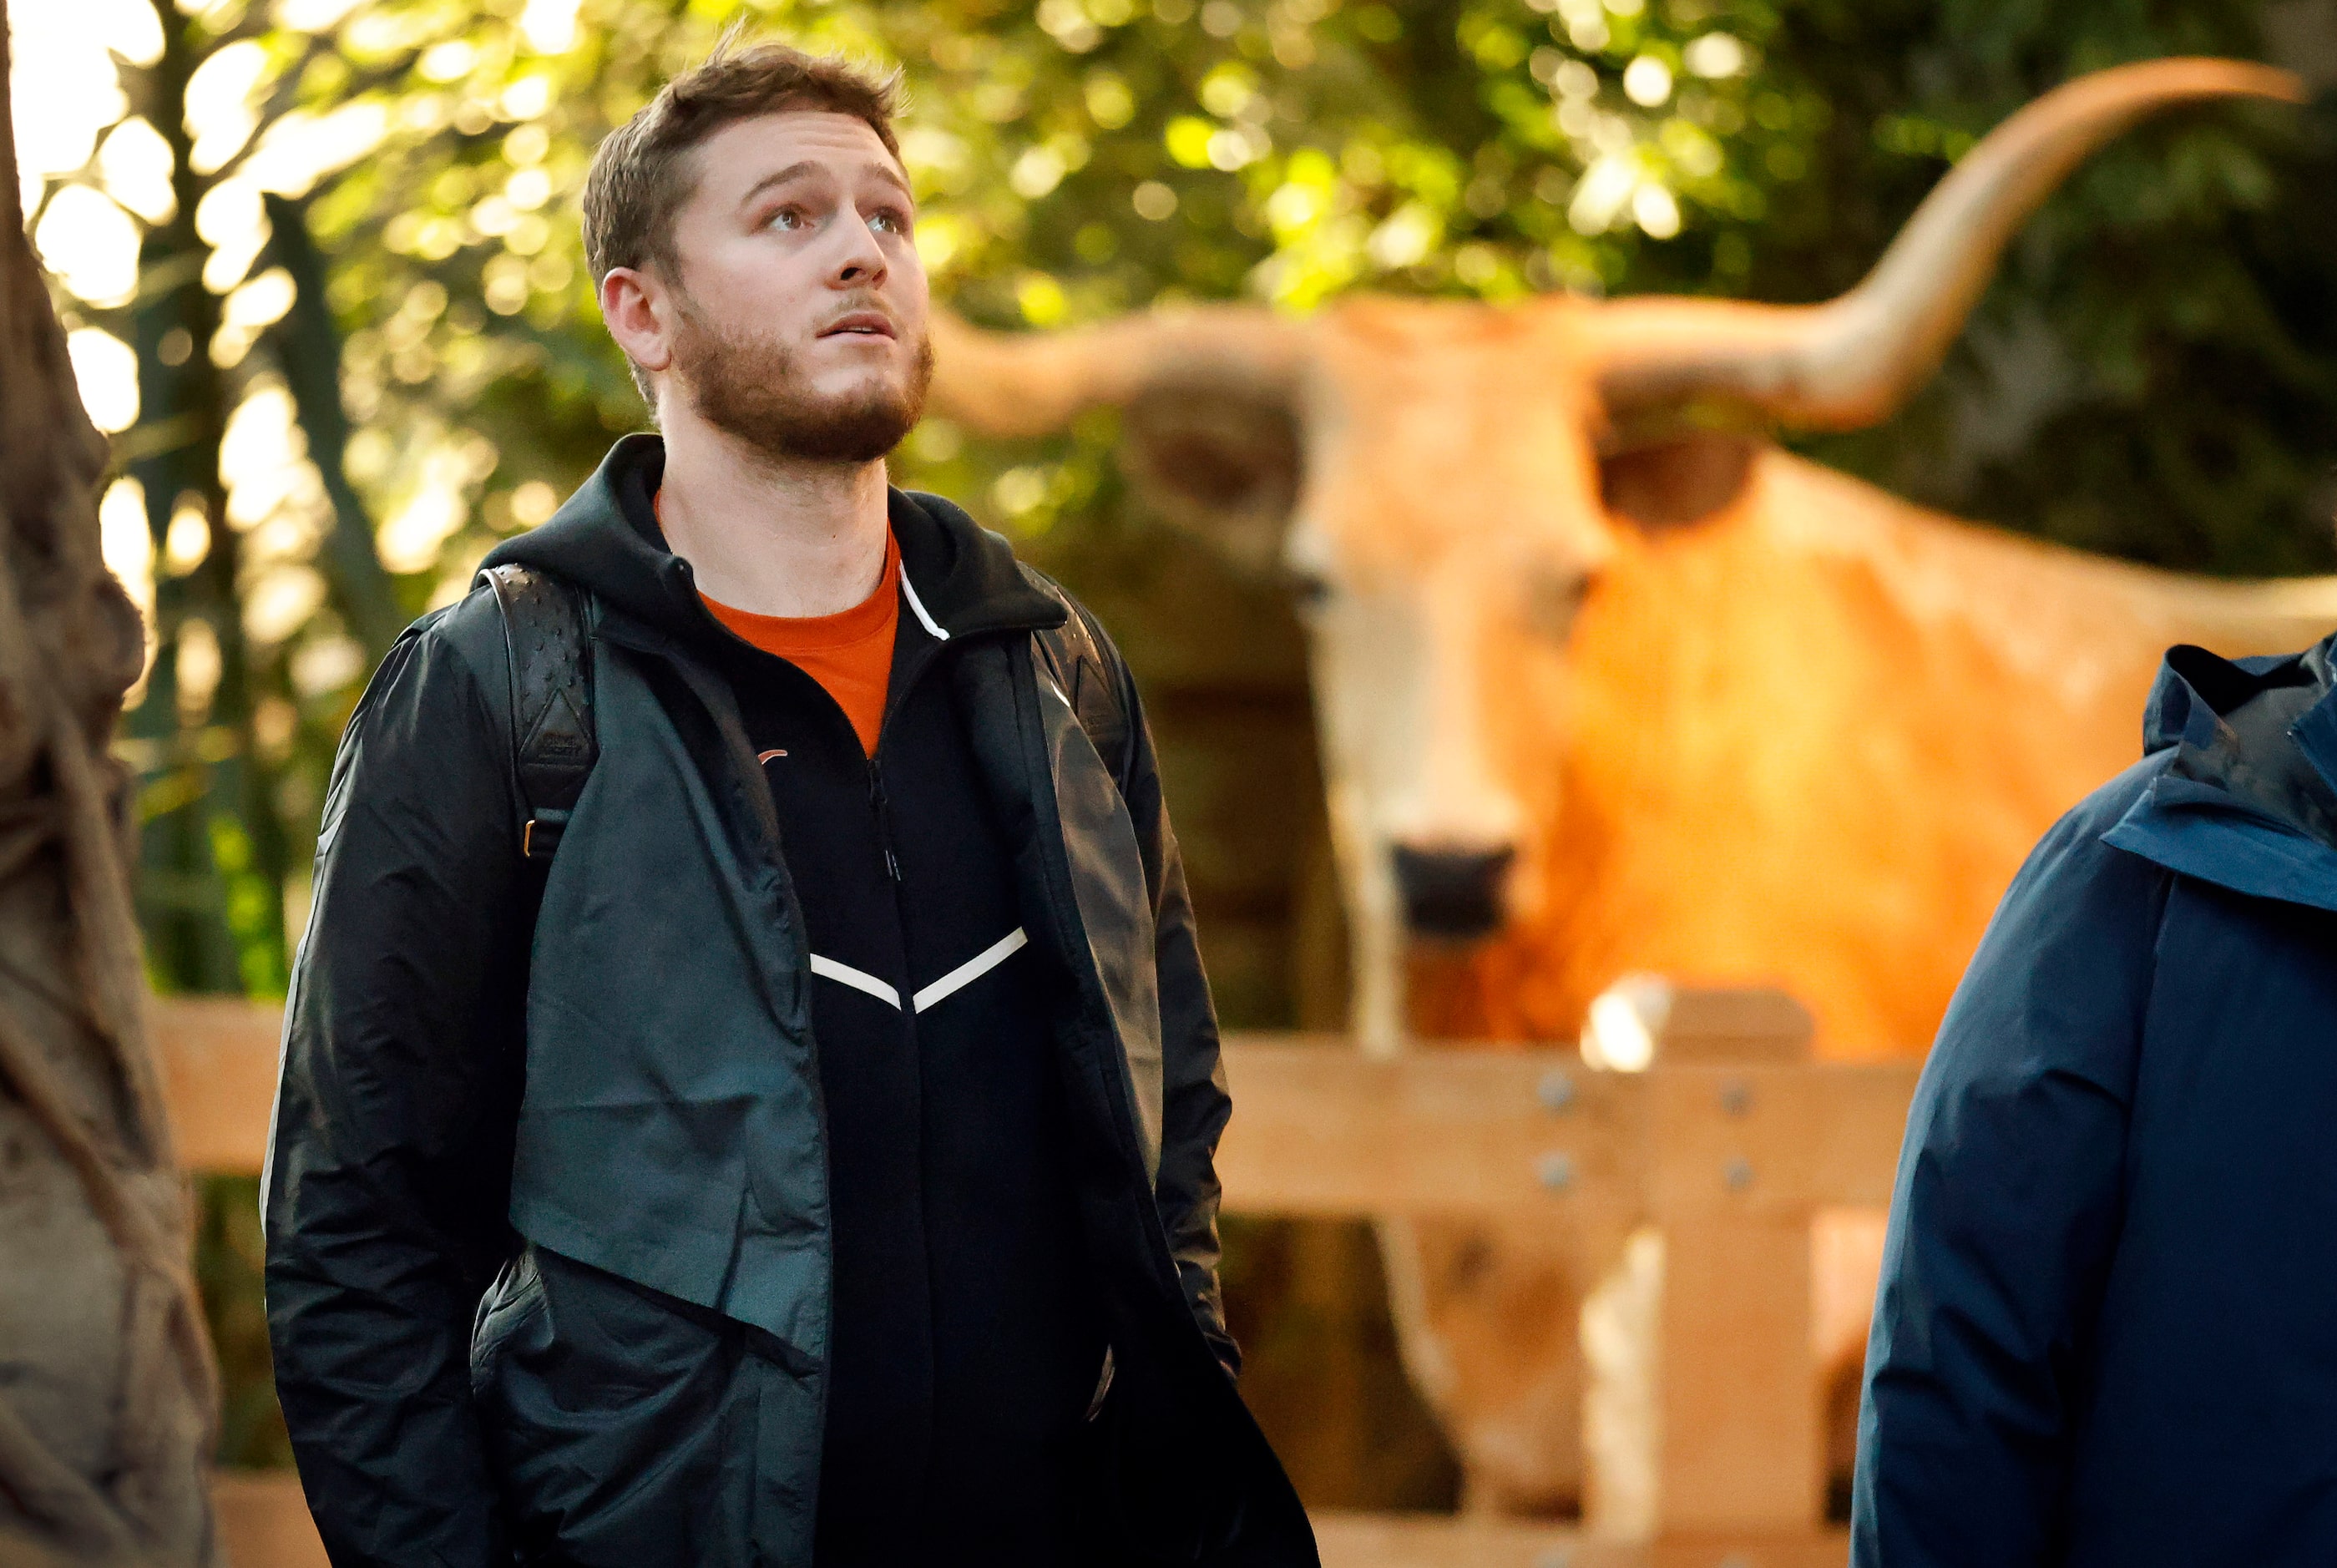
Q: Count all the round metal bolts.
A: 4